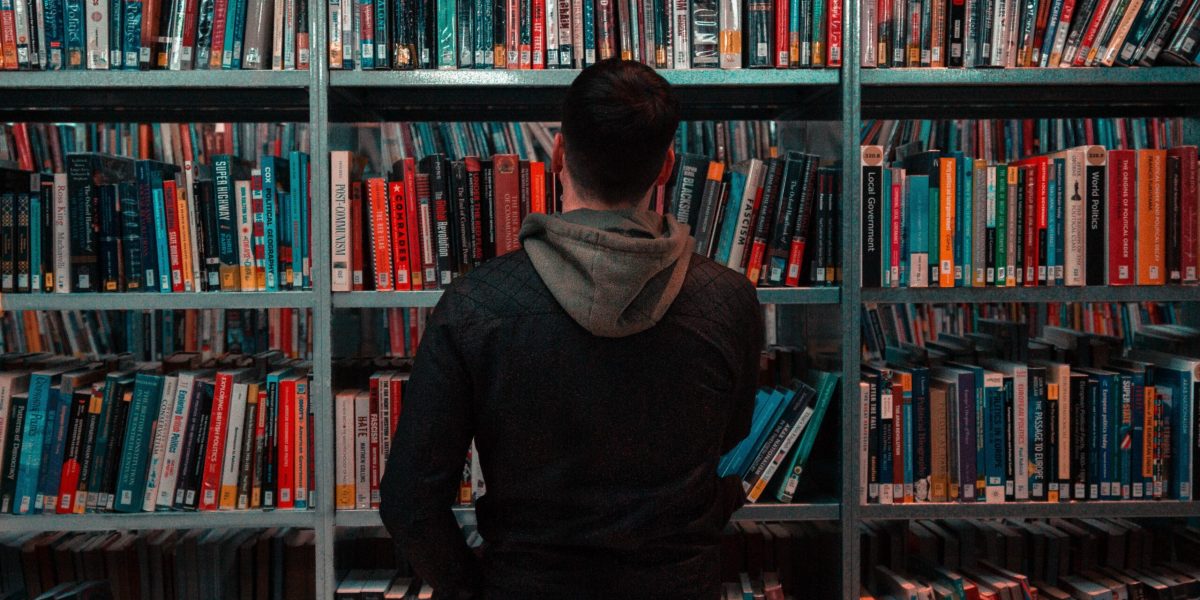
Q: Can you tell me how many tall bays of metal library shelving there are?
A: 3